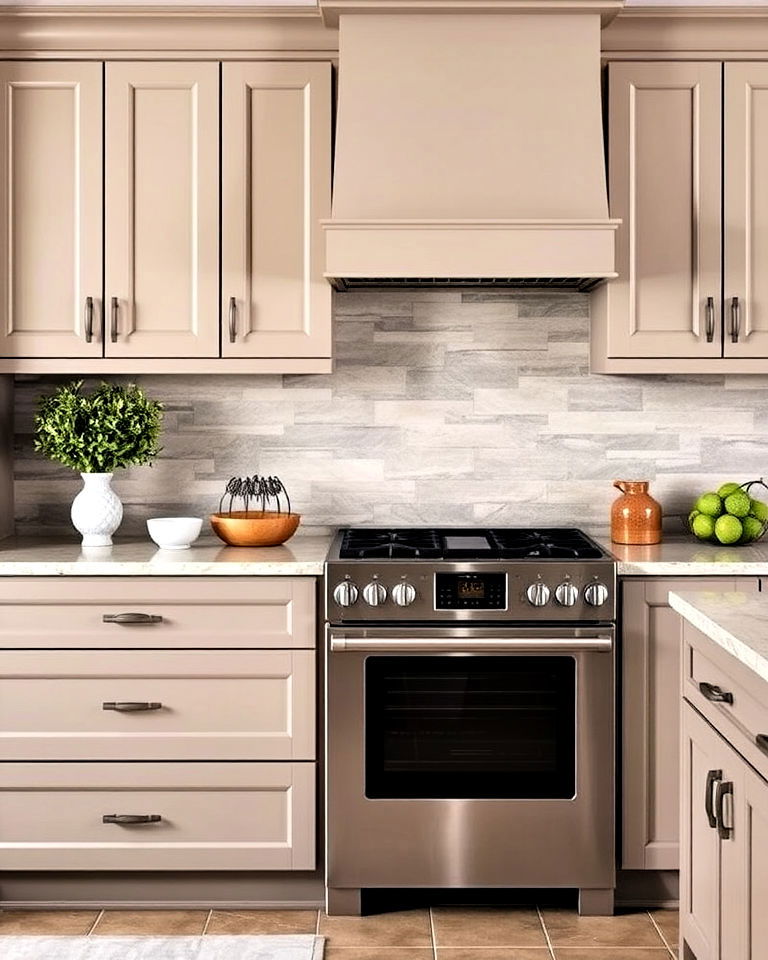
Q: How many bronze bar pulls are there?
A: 12